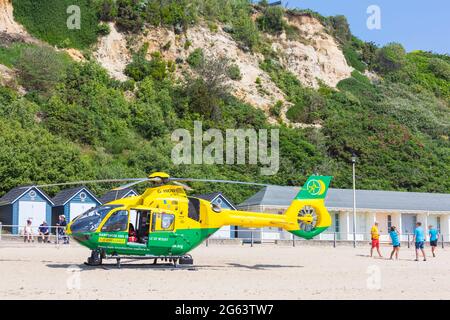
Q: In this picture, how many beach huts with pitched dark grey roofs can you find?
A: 4